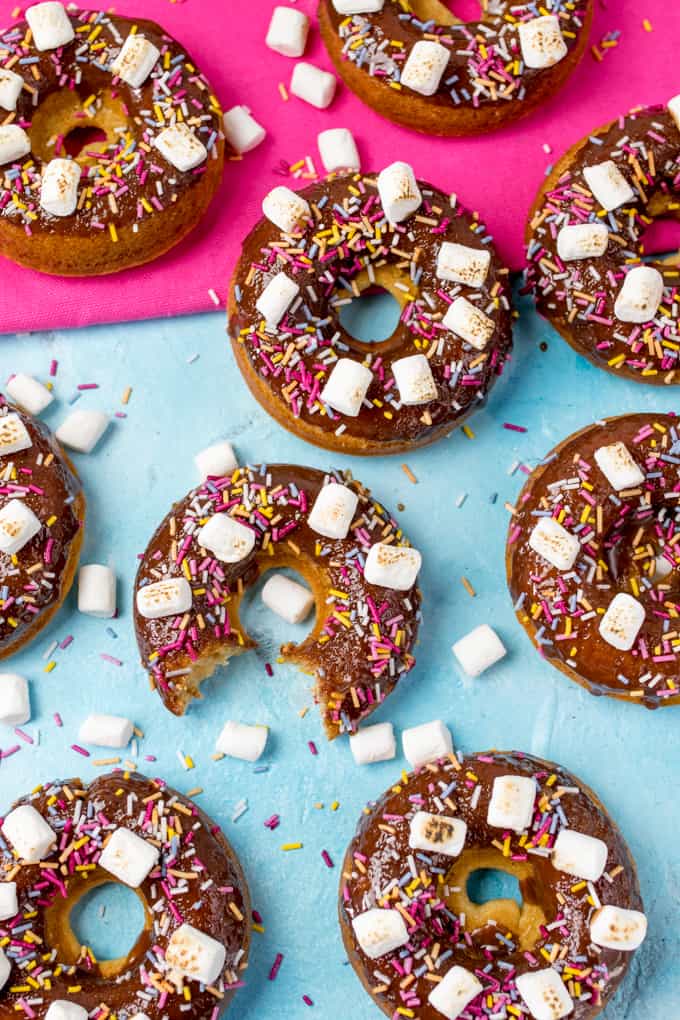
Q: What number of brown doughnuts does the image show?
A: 9